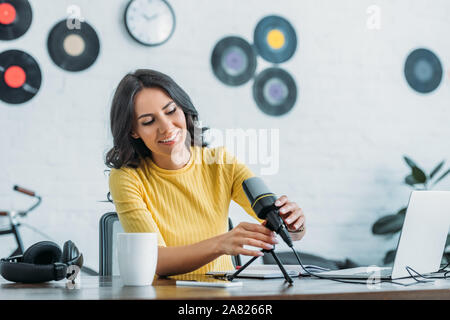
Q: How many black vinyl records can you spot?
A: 7